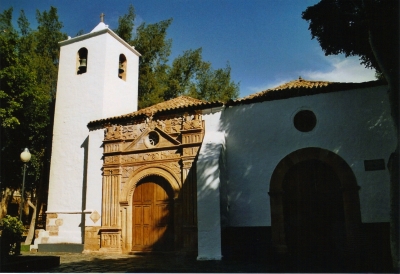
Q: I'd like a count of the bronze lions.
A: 0